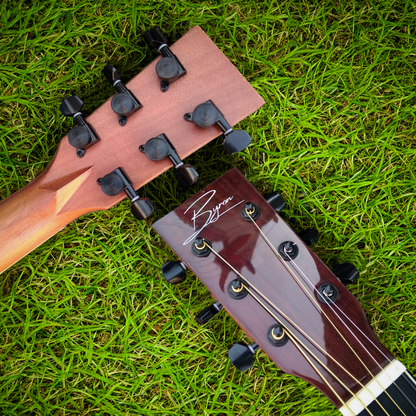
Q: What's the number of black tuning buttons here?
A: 12